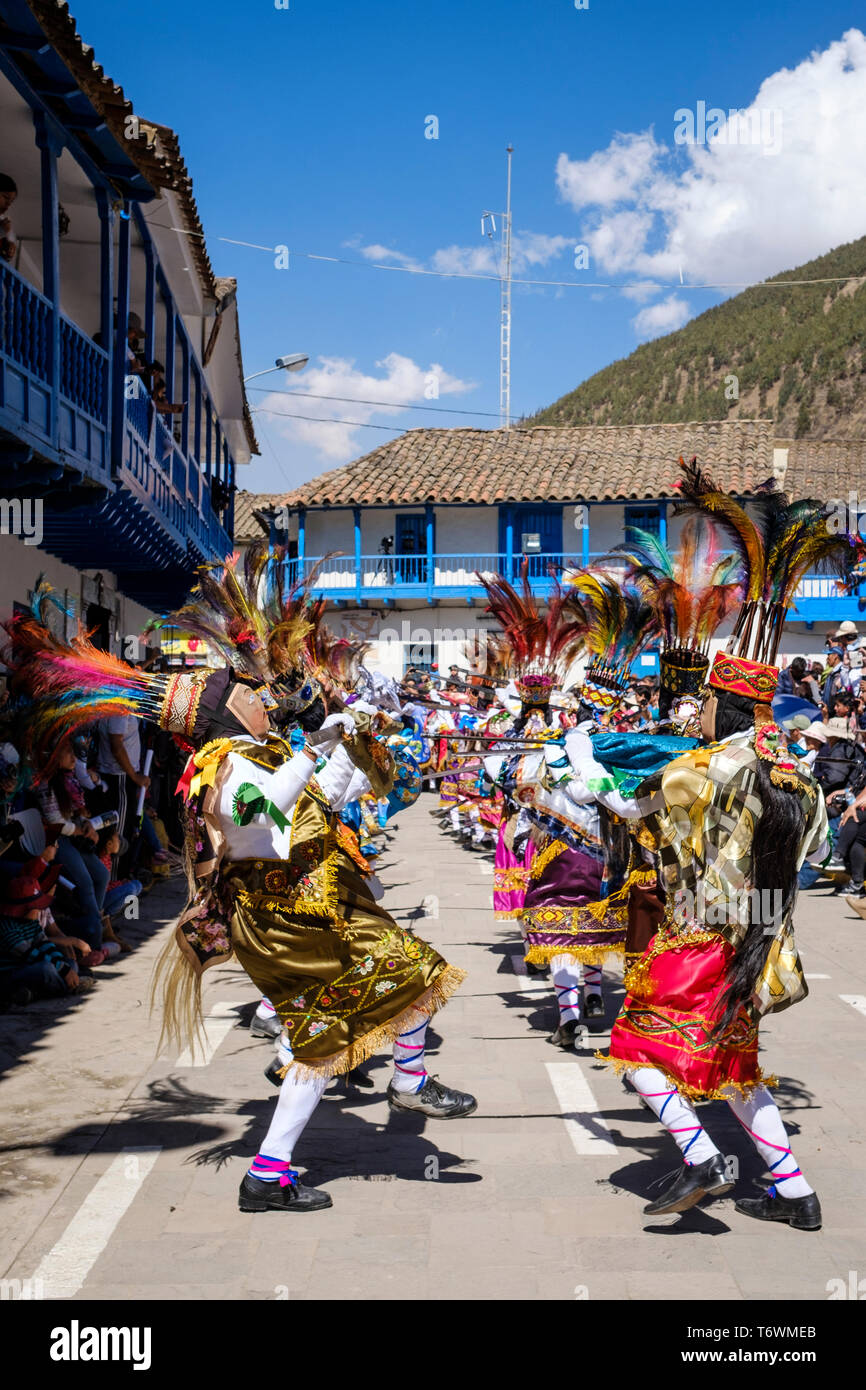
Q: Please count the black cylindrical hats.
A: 1